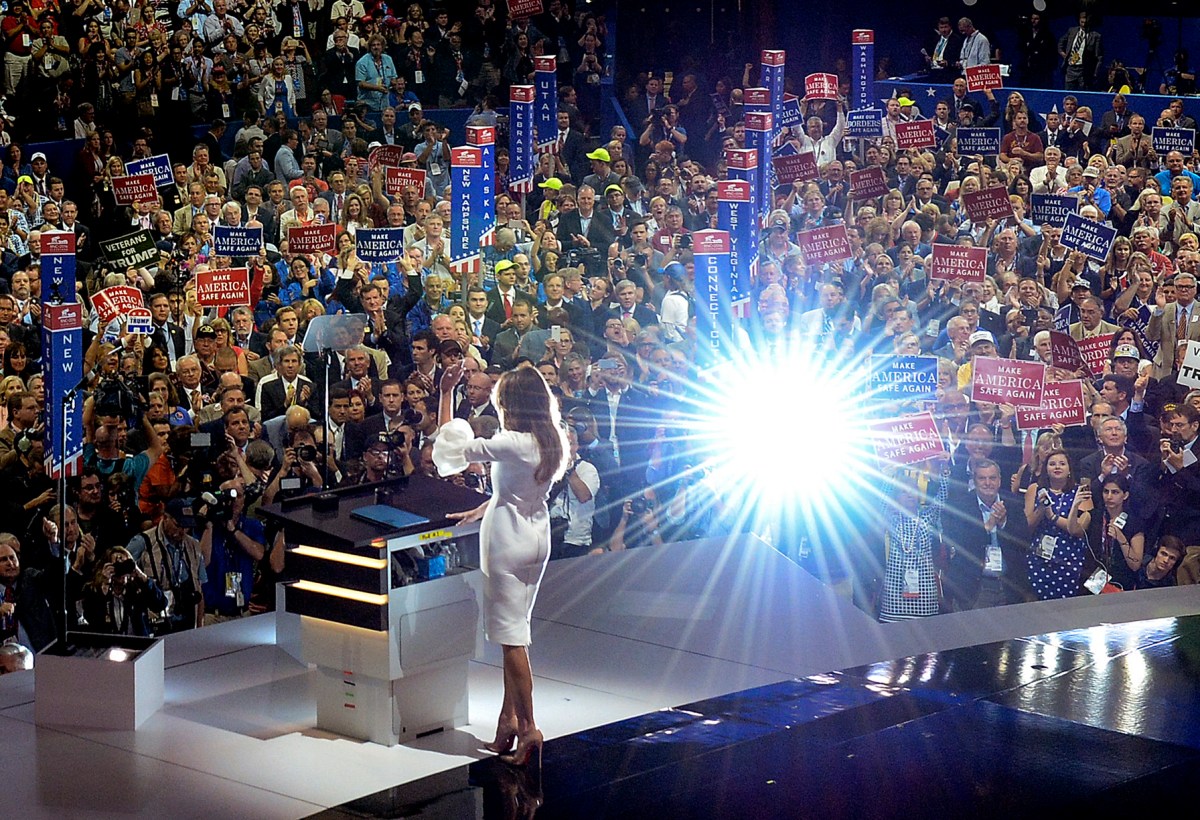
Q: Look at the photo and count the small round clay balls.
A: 0